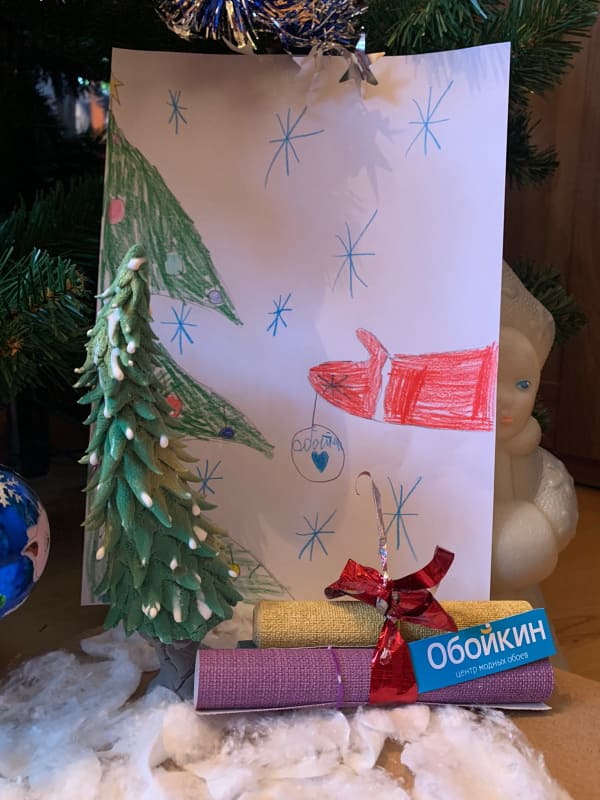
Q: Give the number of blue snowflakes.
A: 9